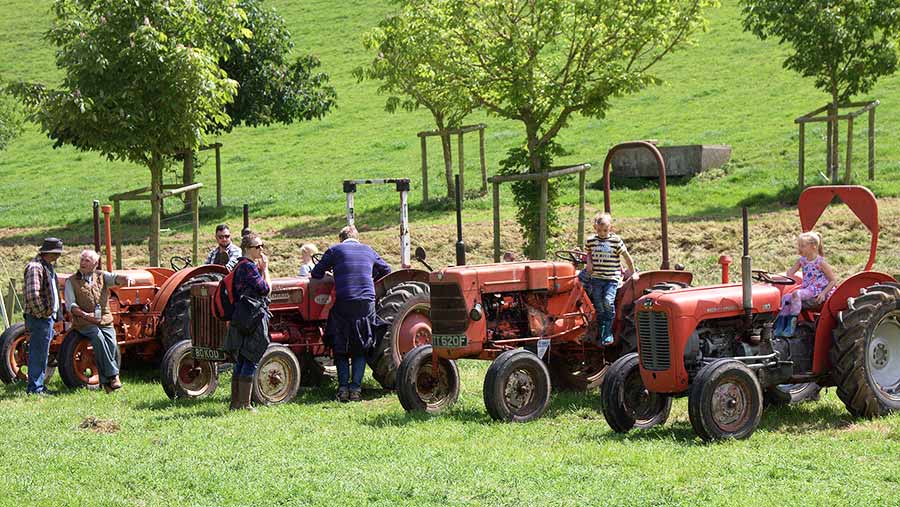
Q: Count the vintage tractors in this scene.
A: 4